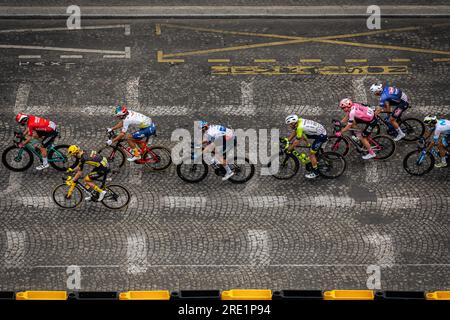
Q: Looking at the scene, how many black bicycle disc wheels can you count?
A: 0